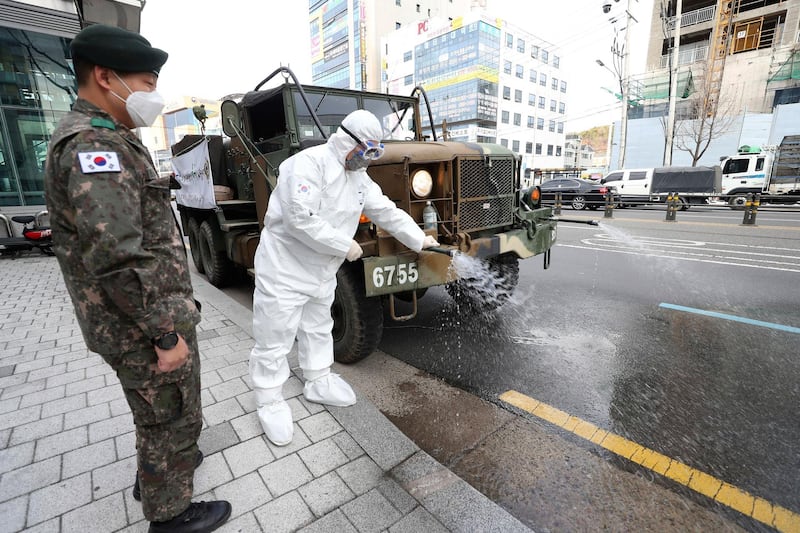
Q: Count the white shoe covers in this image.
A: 2